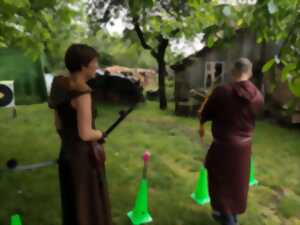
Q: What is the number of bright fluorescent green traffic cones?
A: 4